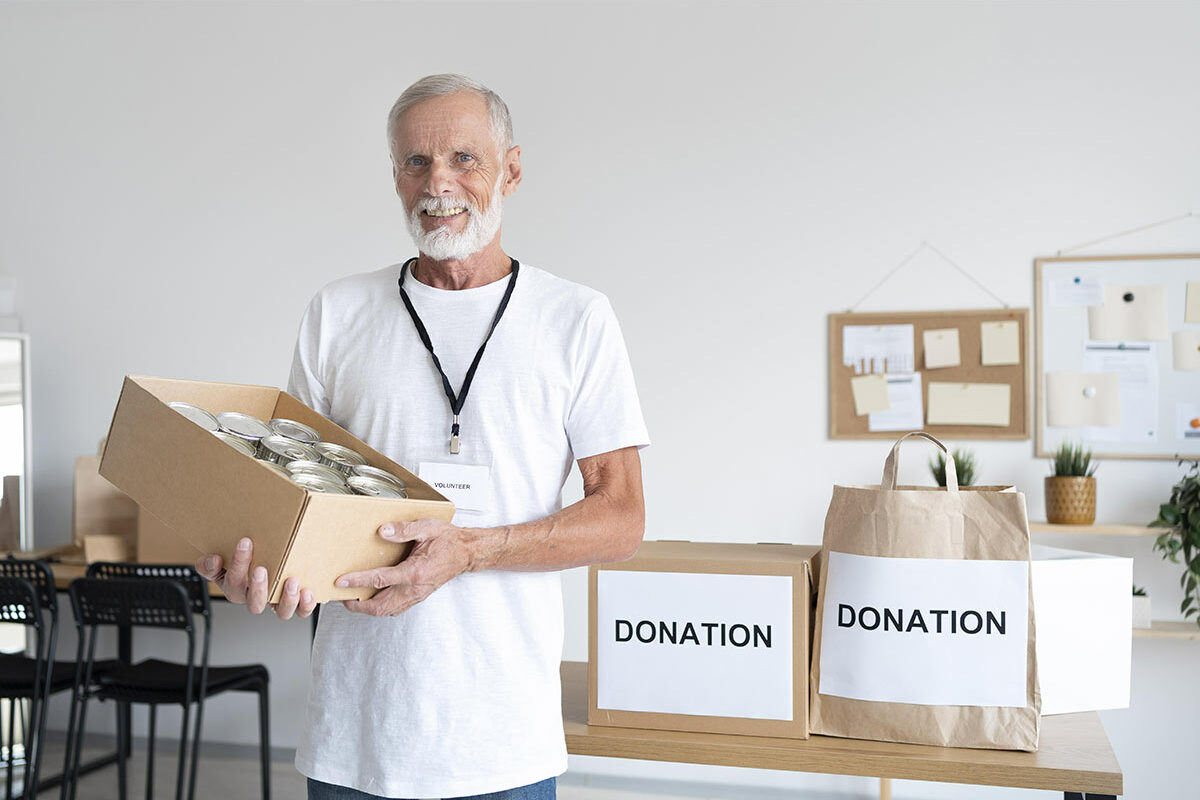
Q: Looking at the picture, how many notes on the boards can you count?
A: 13